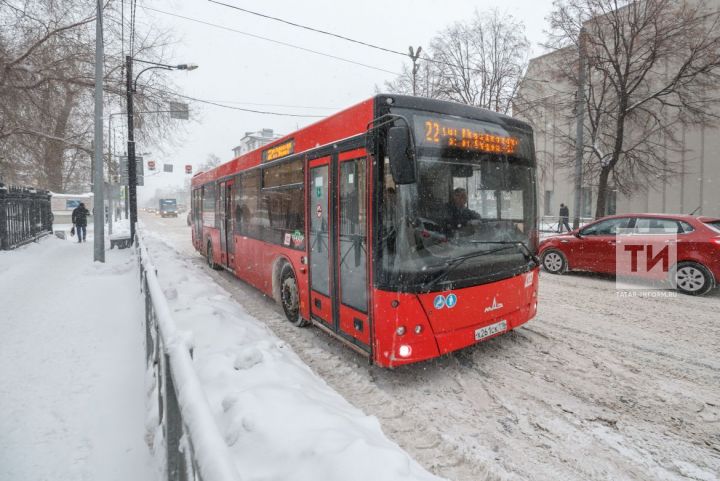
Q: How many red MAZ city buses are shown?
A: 1